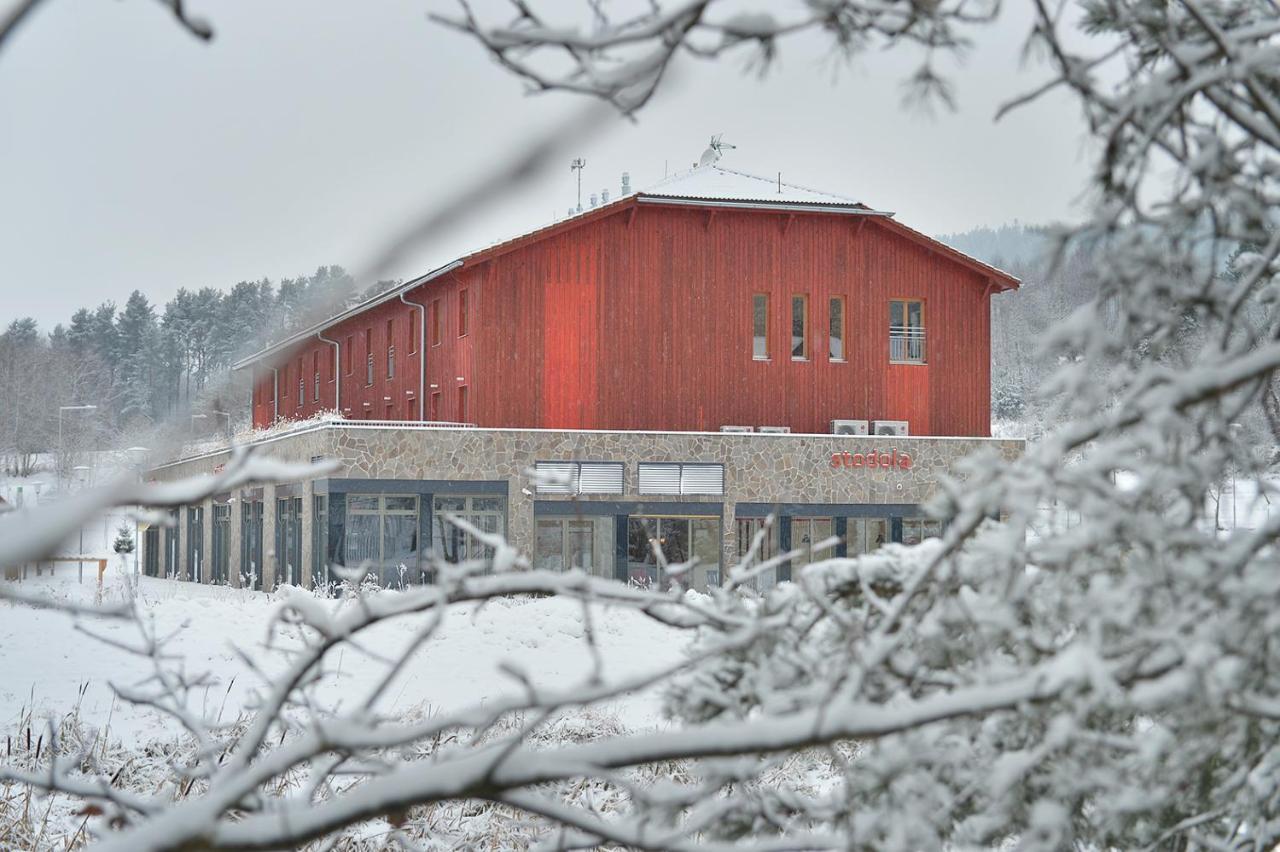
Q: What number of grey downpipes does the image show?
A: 3